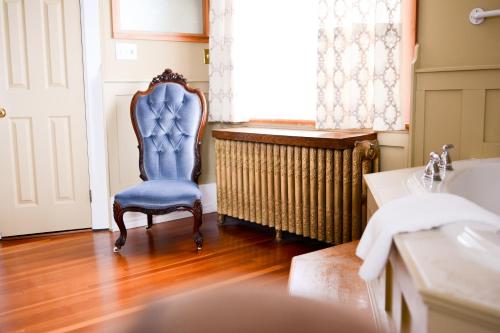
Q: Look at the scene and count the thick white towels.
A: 1